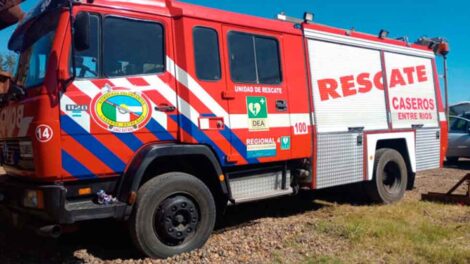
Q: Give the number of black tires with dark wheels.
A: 2